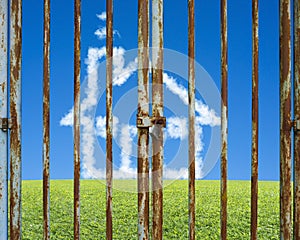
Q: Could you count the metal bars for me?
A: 12